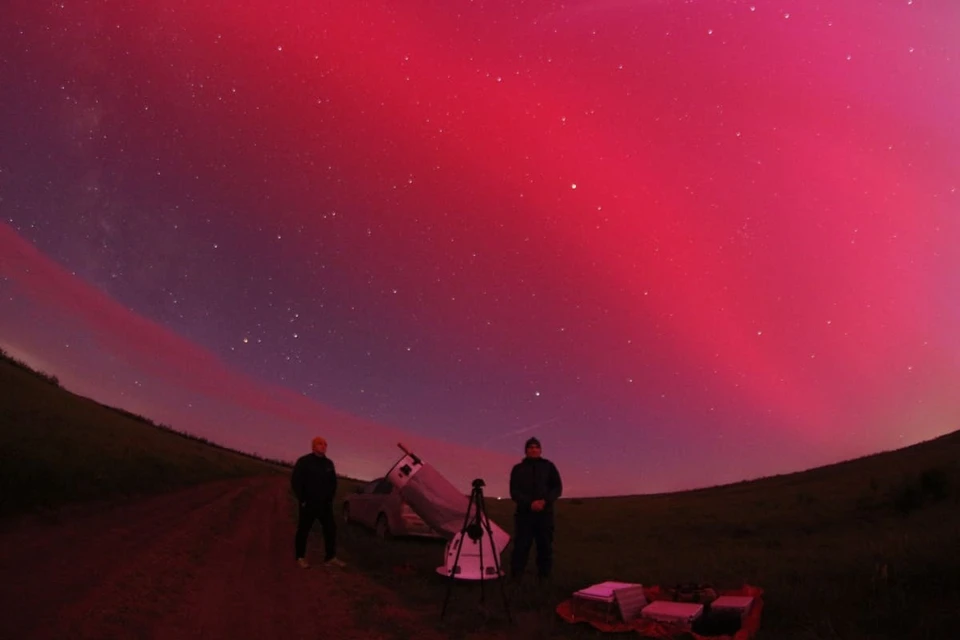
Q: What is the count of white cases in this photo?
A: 3